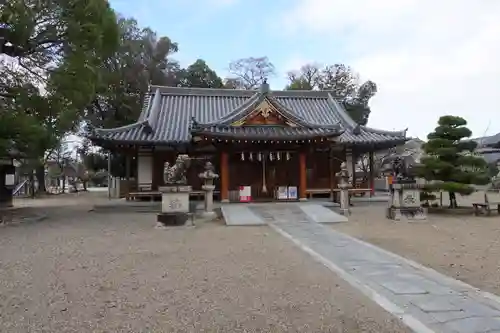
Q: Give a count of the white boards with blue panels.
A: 2